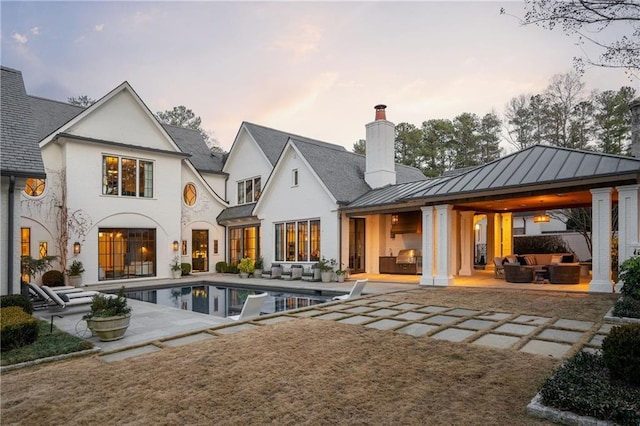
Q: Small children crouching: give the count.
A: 0